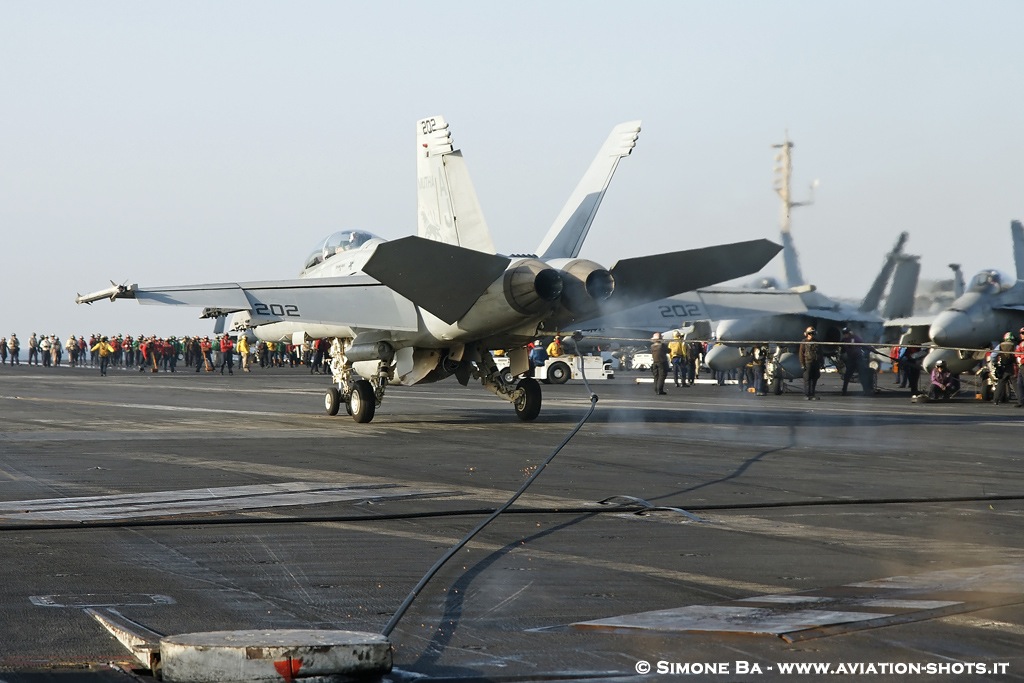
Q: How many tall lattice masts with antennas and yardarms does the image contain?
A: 1